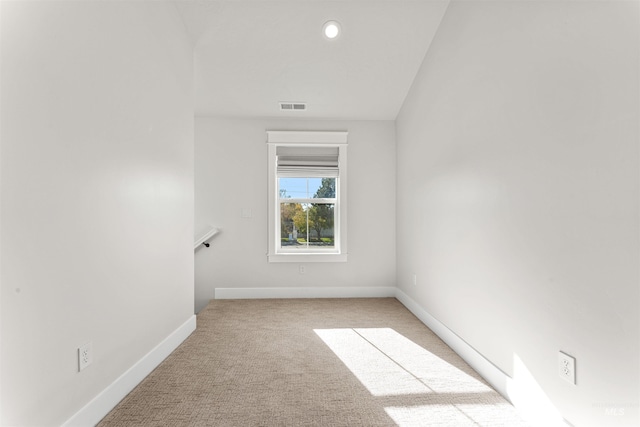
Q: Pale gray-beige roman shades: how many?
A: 1